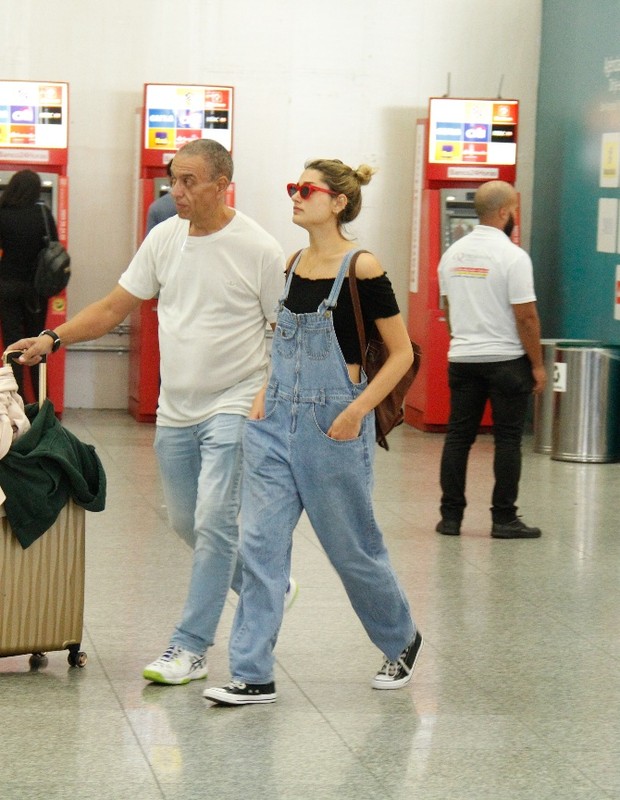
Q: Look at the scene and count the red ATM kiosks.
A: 3